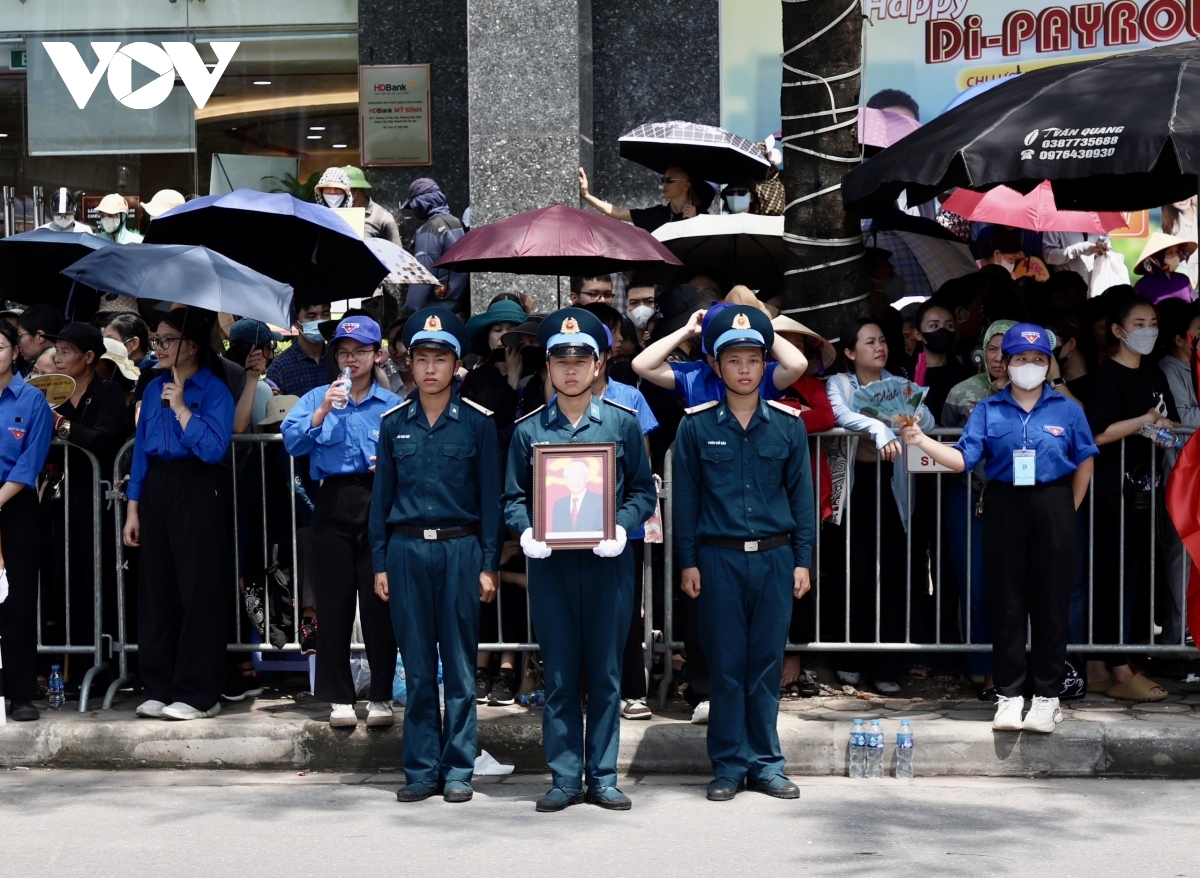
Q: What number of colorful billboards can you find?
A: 1